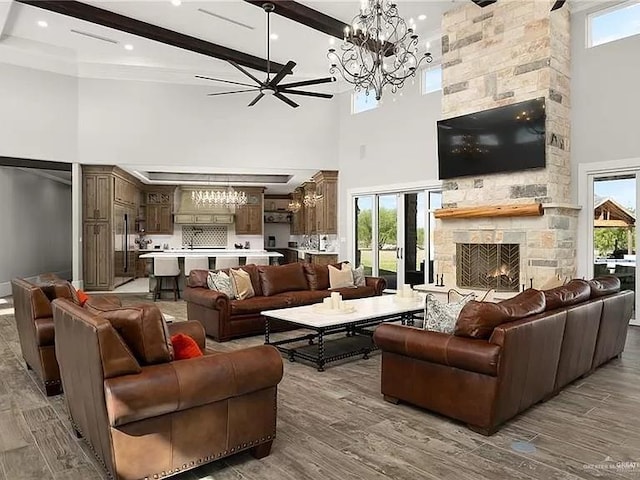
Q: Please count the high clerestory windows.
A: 3